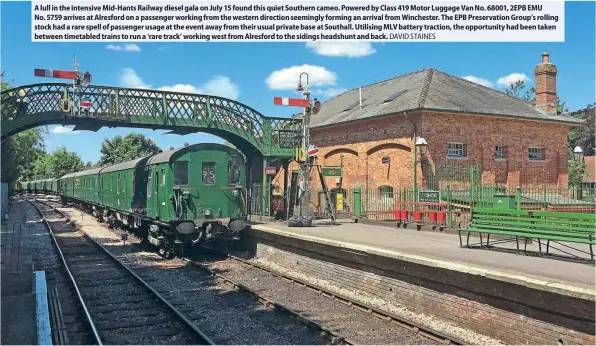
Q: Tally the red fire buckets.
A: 5